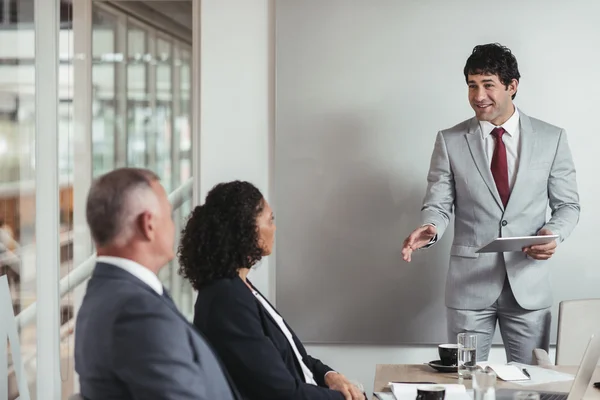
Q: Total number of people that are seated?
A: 2